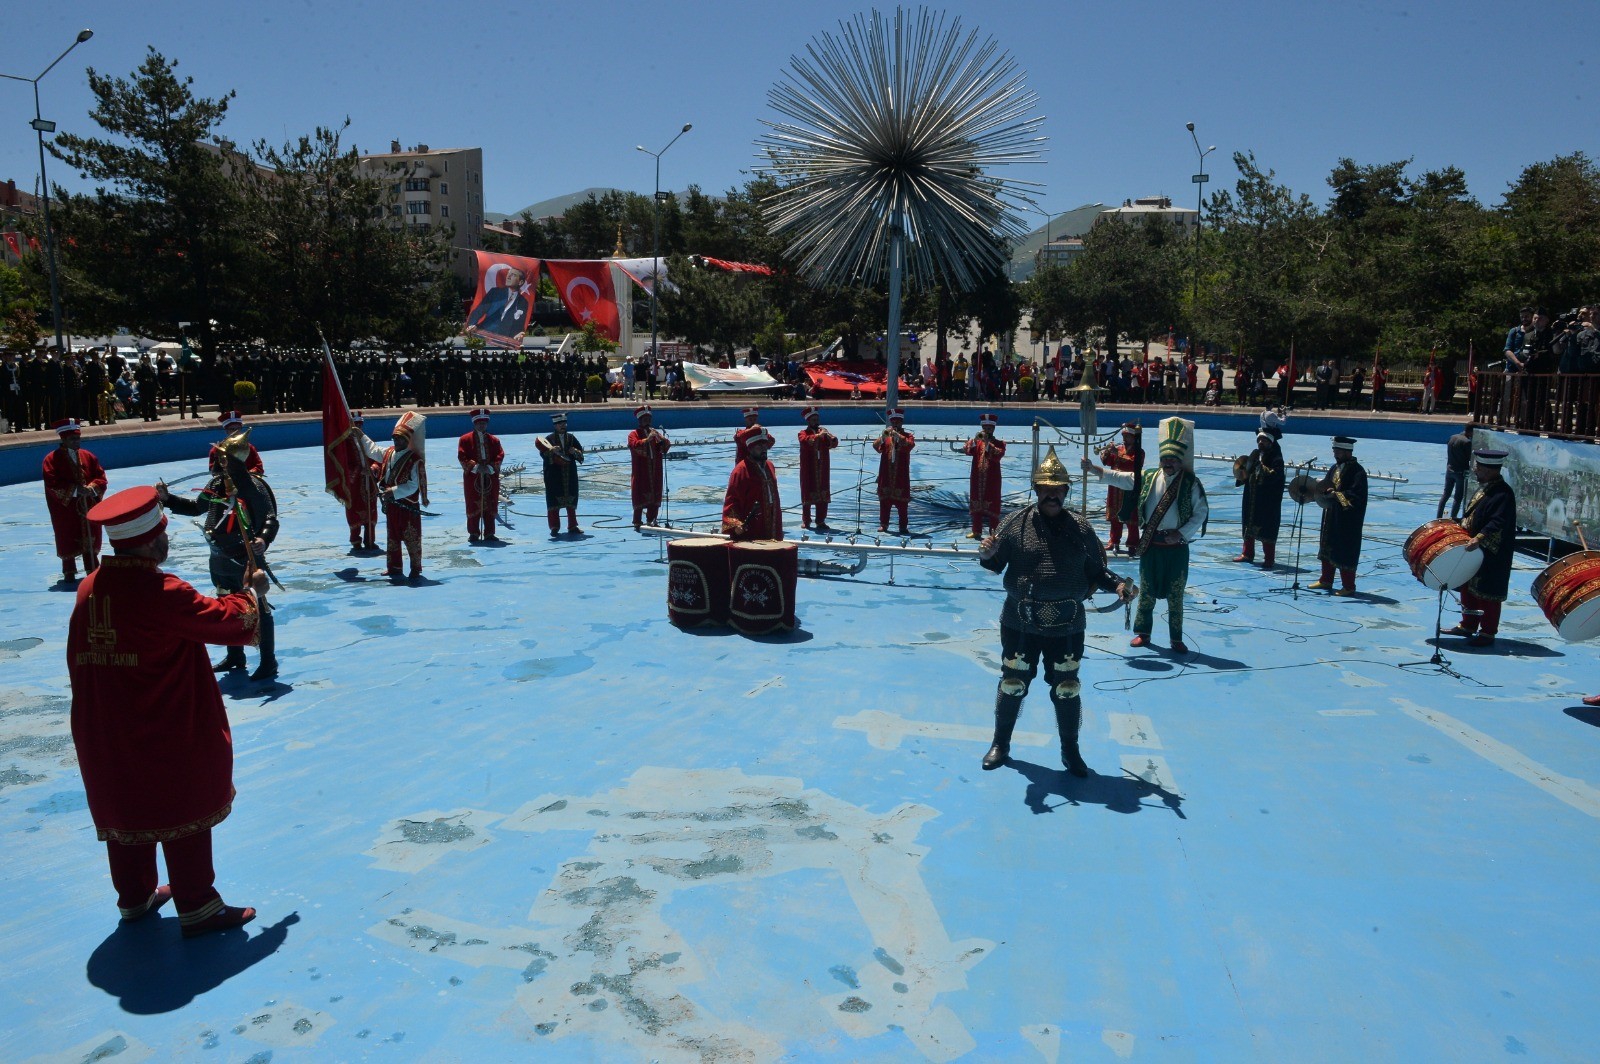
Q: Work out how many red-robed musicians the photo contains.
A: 12